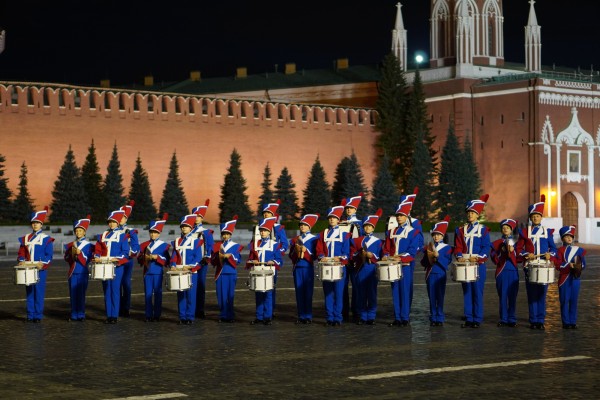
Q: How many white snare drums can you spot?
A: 8